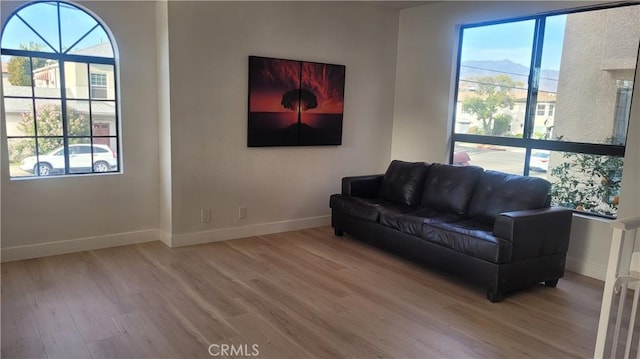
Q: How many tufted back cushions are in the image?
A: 3